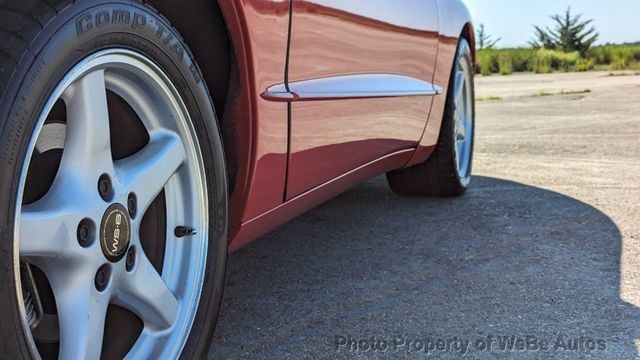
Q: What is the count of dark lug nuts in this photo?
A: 5